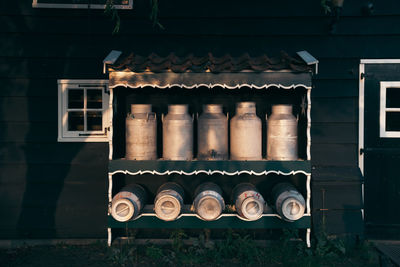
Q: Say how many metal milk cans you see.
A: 10